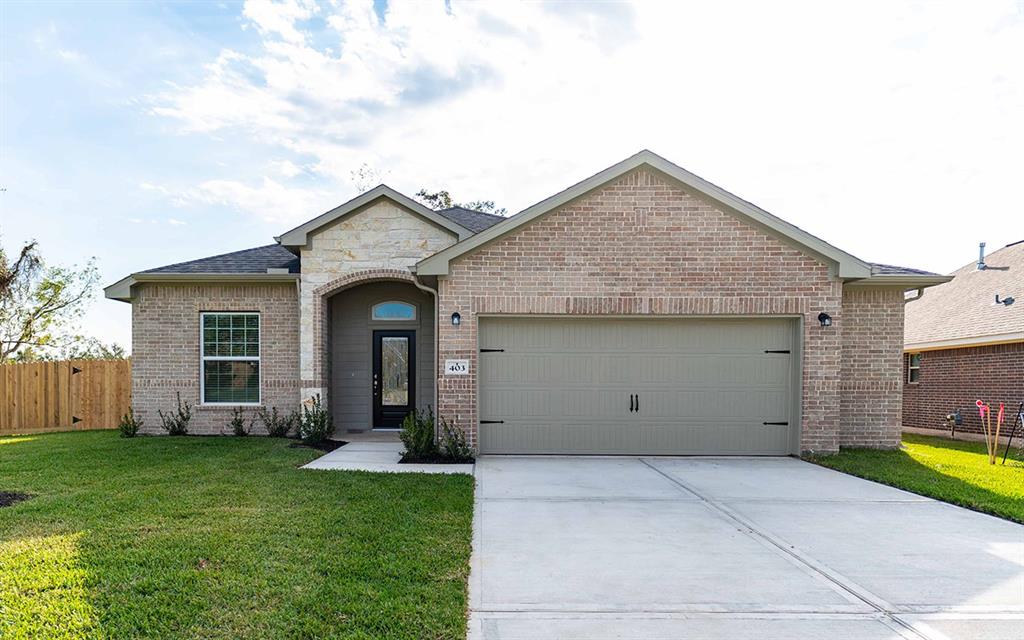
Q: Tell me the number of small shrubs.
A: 7